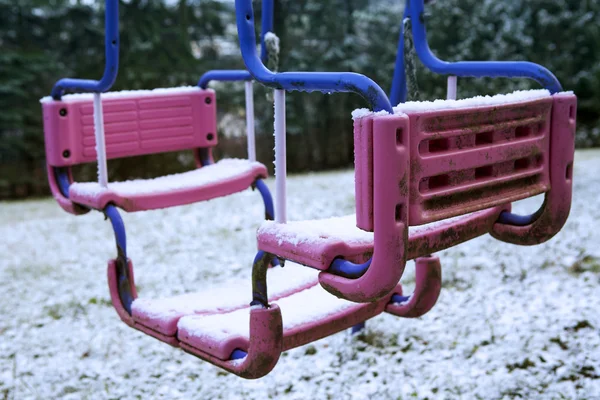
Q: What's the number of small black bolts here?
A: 4